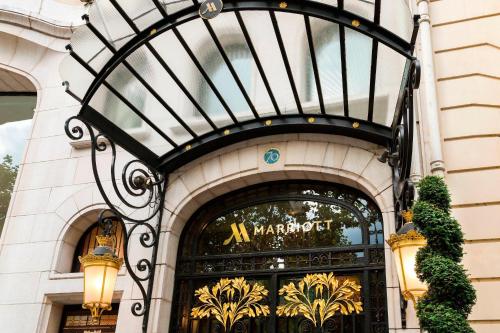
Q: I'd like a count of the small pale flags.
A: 0